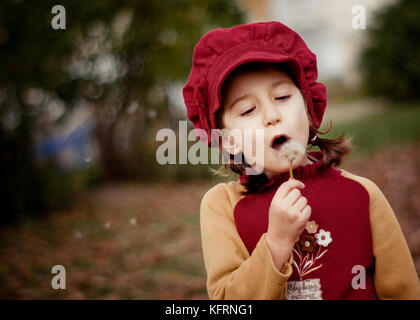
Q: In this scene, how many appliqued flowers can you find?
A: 3